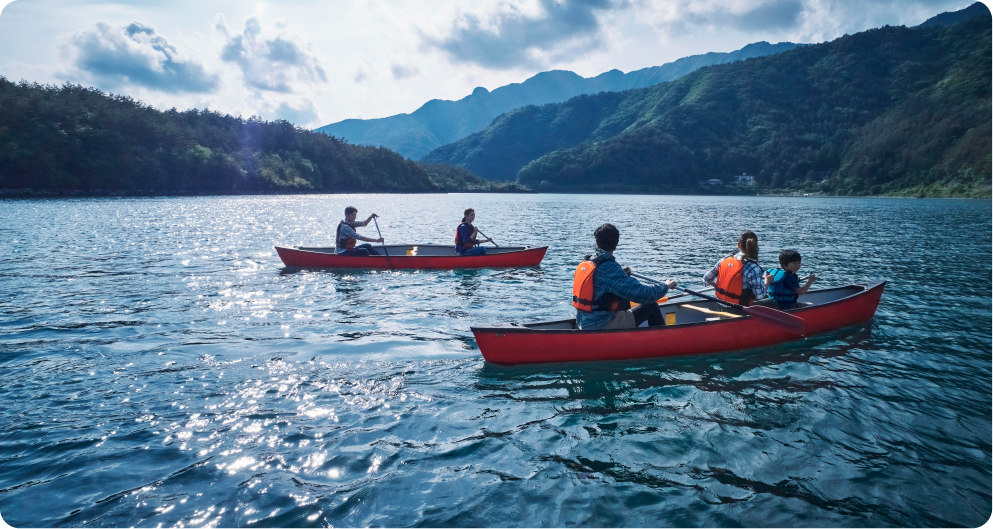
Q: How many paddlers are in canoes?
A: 5